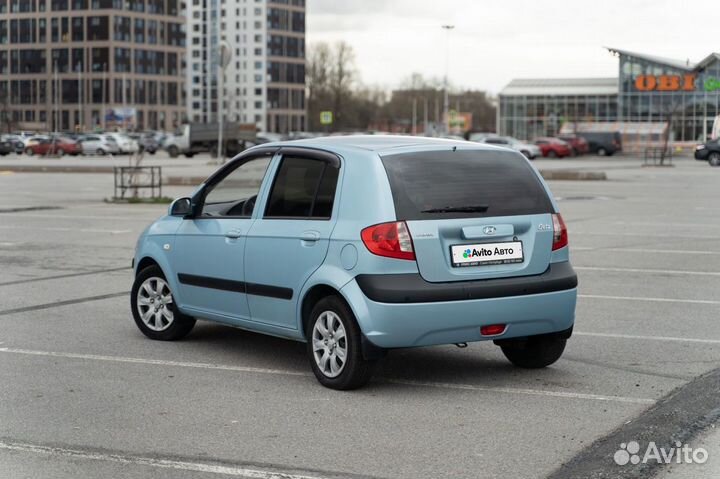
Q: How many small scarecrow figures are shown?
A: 0